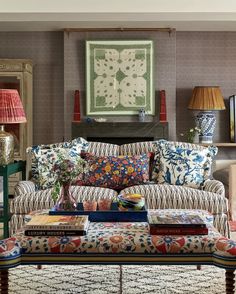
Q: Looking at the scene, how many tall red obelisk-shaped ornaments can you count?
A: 2